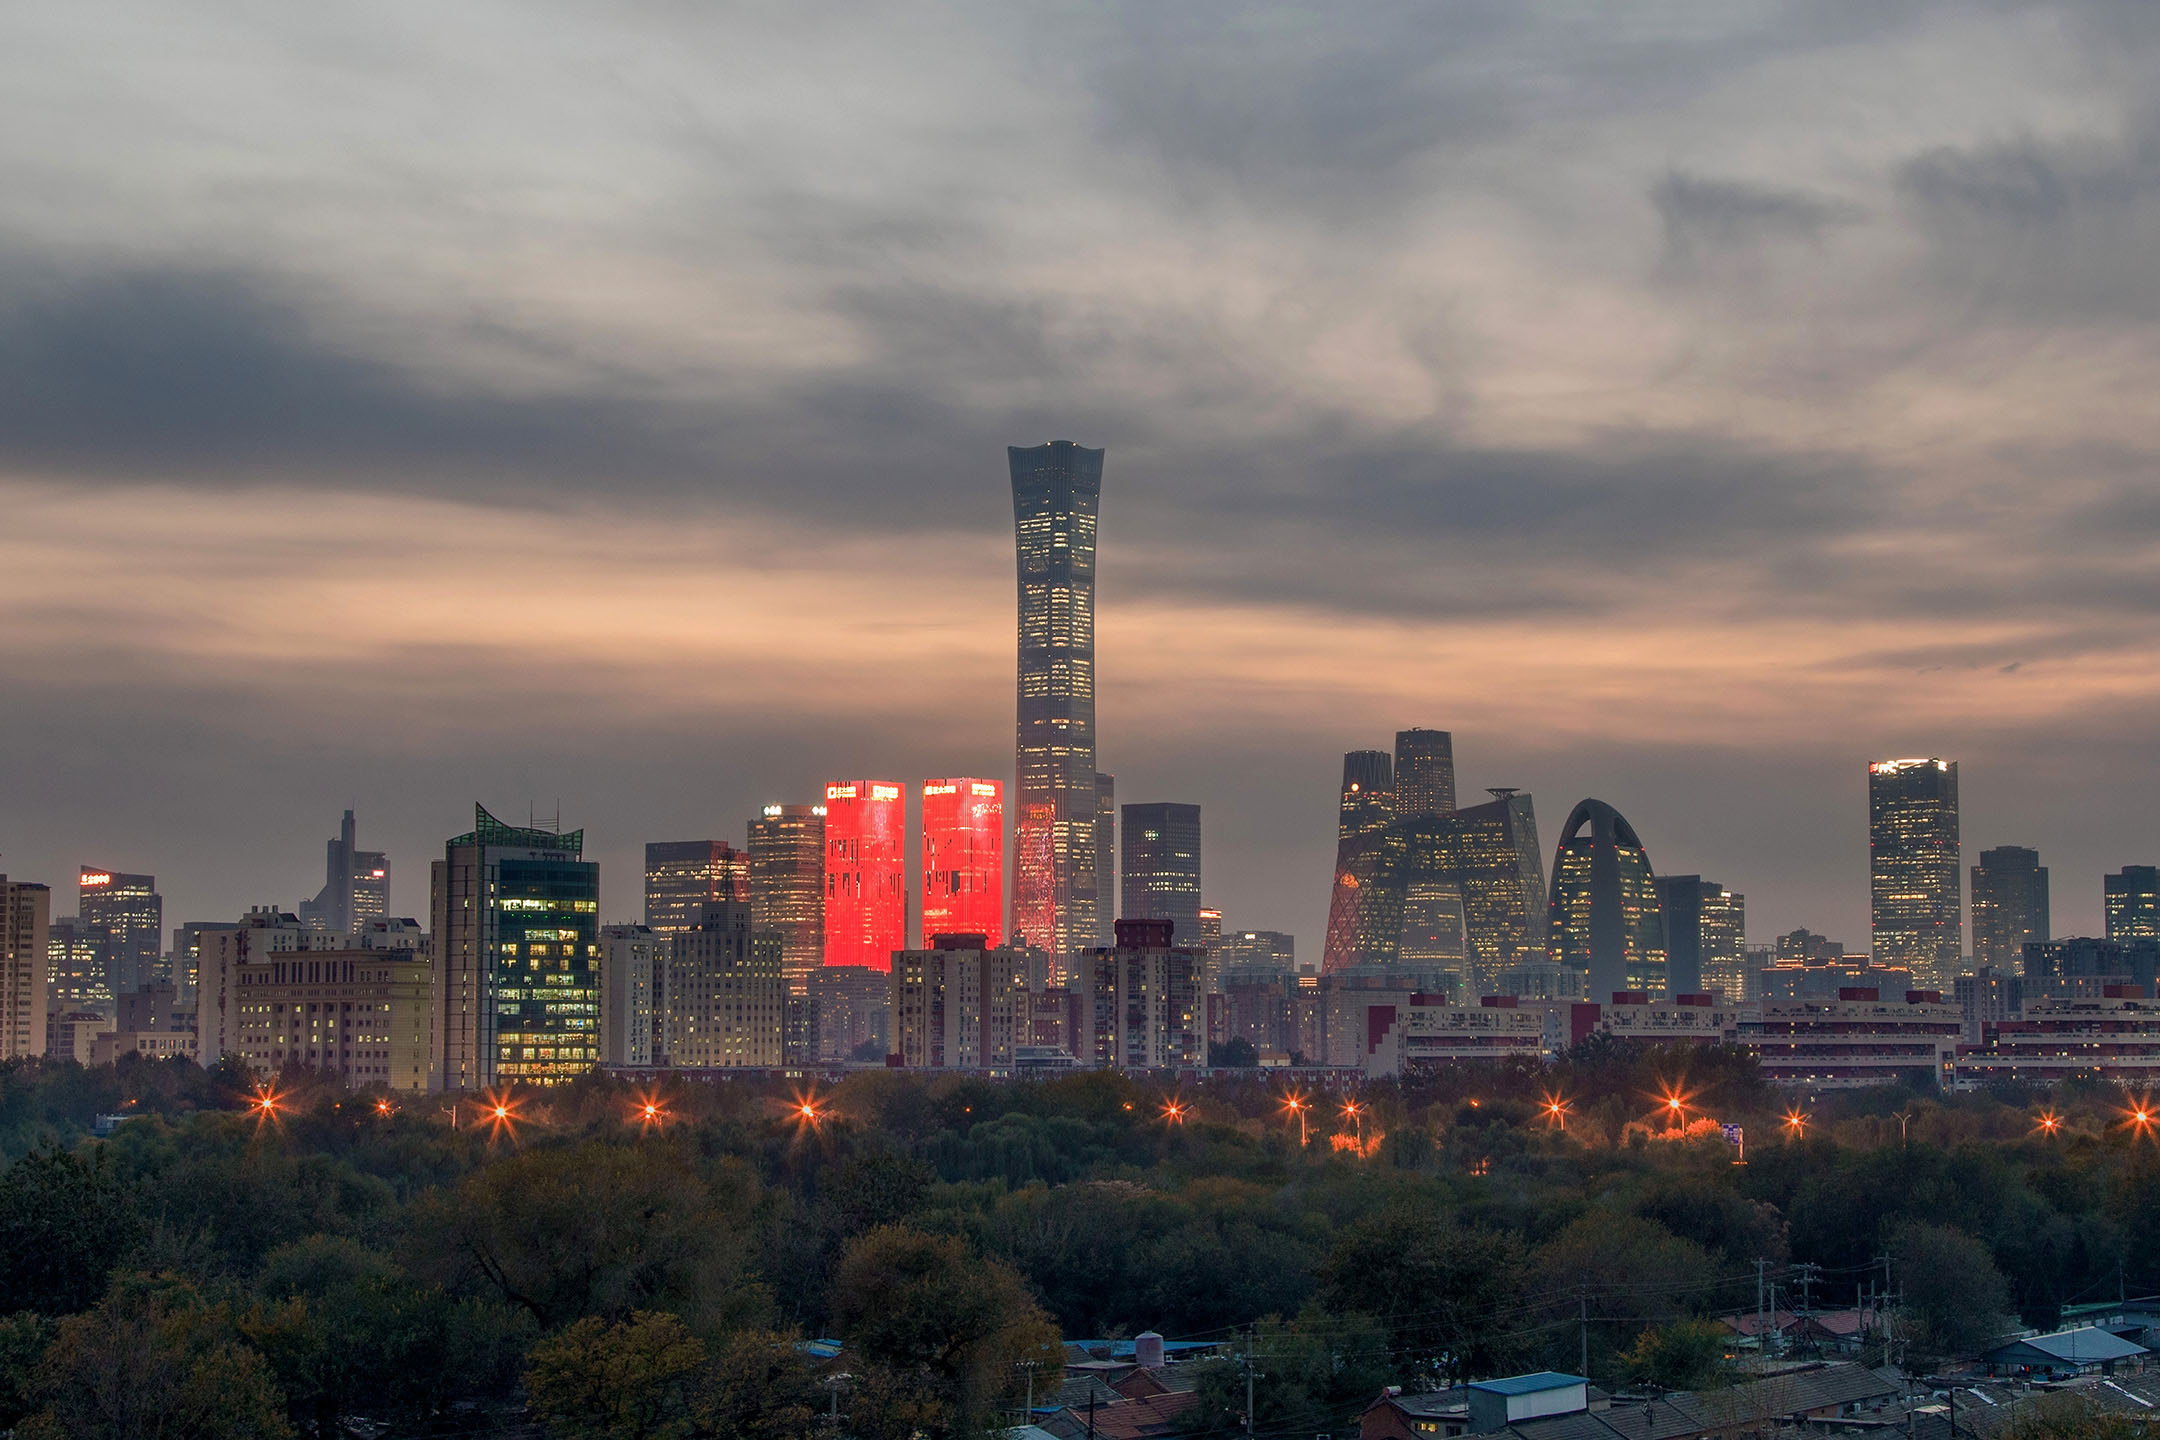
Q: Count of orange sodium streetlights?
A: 13